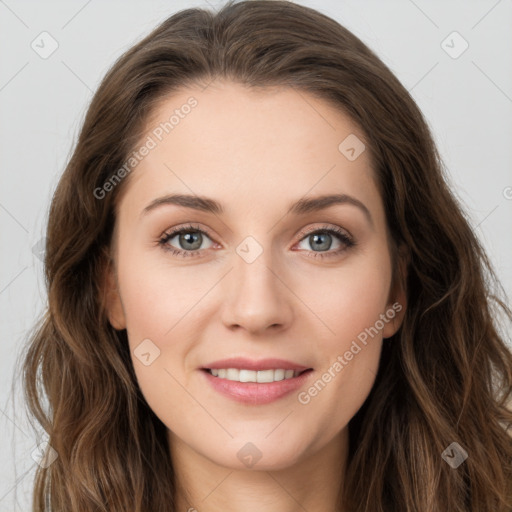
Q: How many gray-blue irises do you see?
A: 2